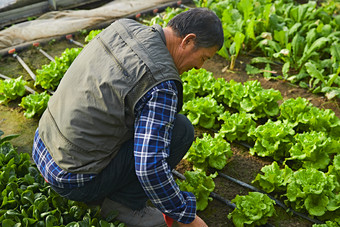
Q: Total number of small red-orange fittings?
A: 6